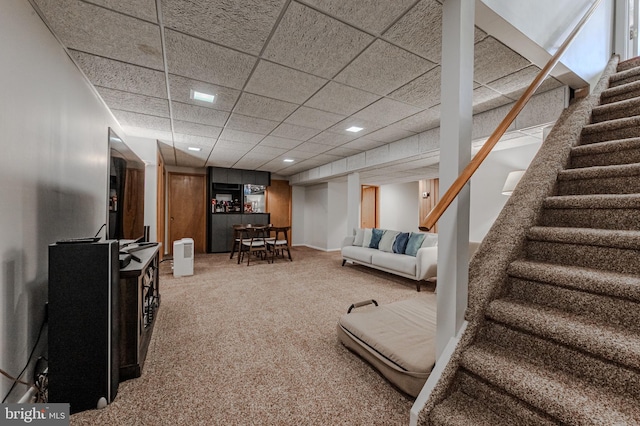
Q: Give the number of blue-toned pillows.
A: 3